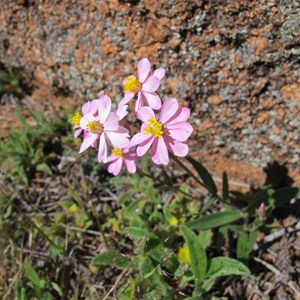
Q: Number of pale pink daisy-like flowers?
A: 5